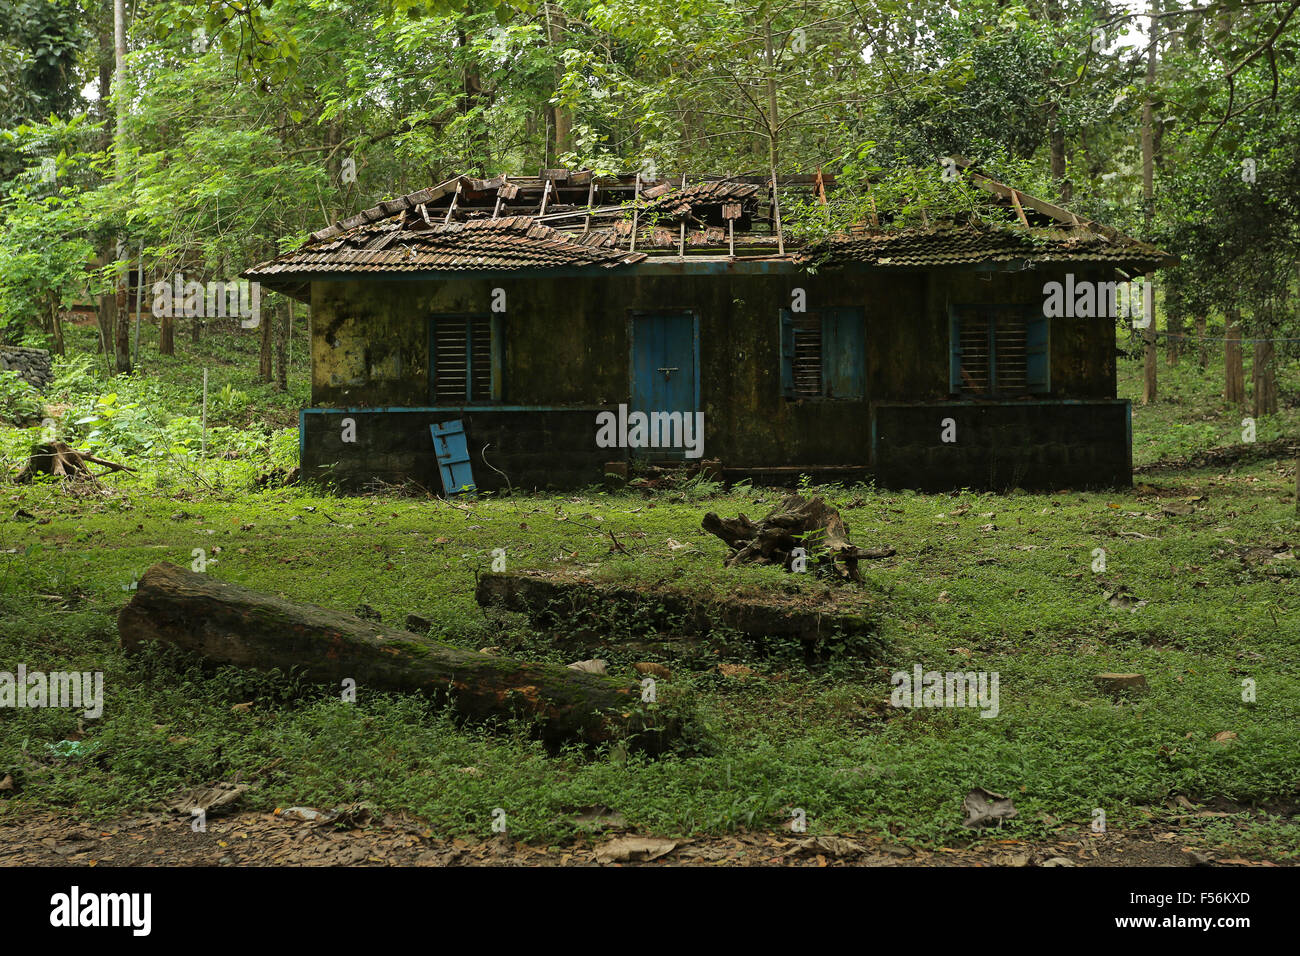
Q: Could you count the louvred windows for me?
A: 3